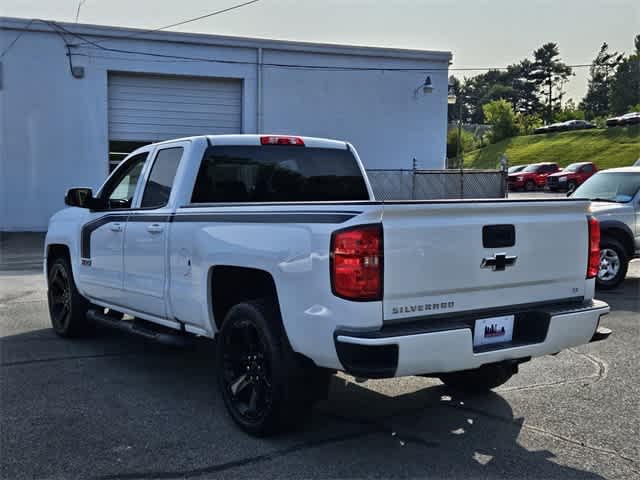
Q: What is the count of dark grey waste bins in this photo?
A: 0